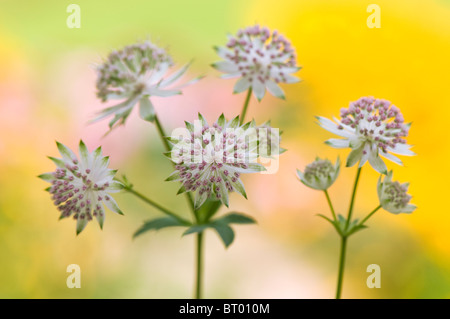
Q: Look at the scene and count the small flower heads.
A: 2